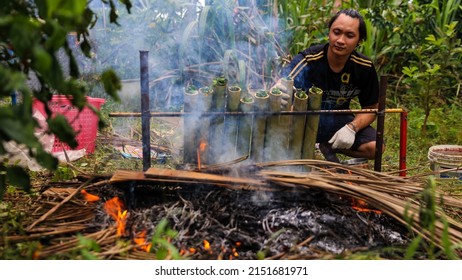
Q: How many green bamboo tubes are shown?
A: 10